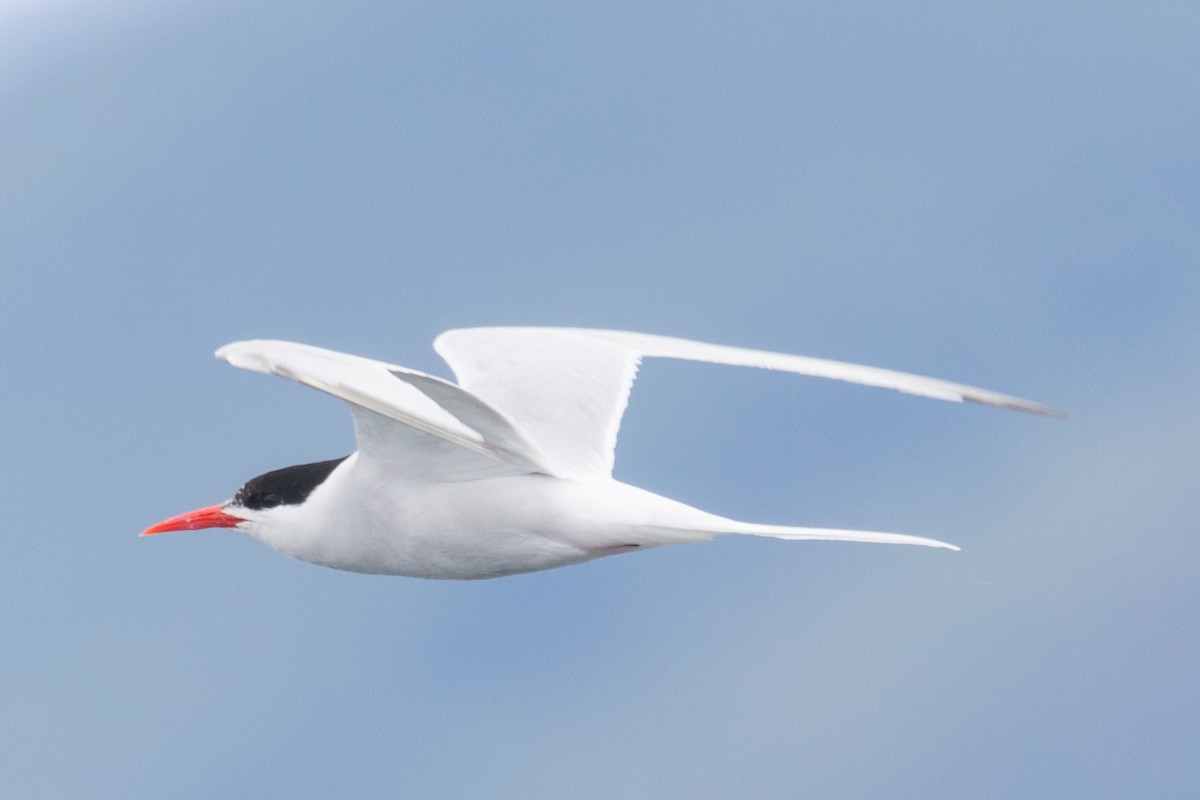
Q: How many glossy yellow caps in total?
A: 0